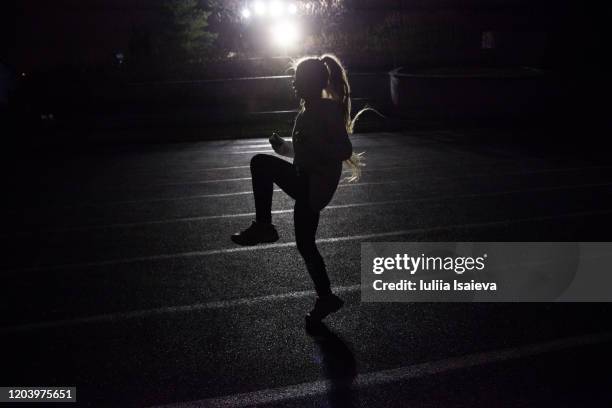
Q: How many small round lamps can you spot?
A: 4